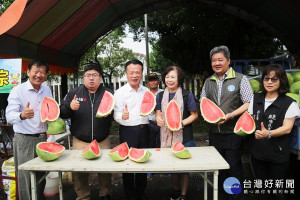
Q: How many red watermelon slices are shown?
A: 11